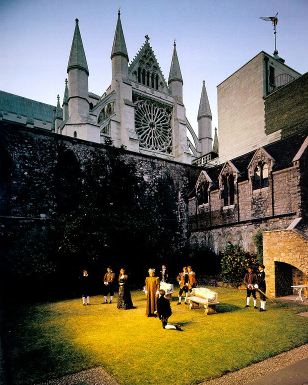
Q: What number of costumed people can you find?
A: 9